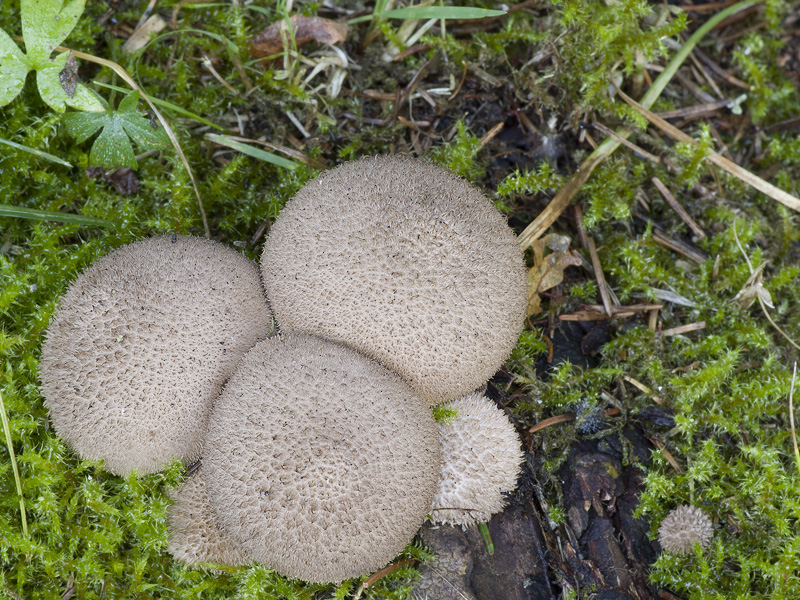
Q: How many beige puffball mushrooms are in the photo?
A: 6